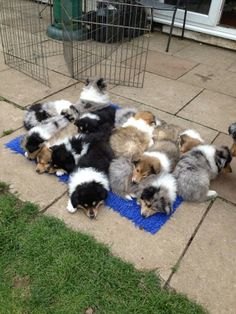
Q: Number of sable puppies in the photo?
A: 4